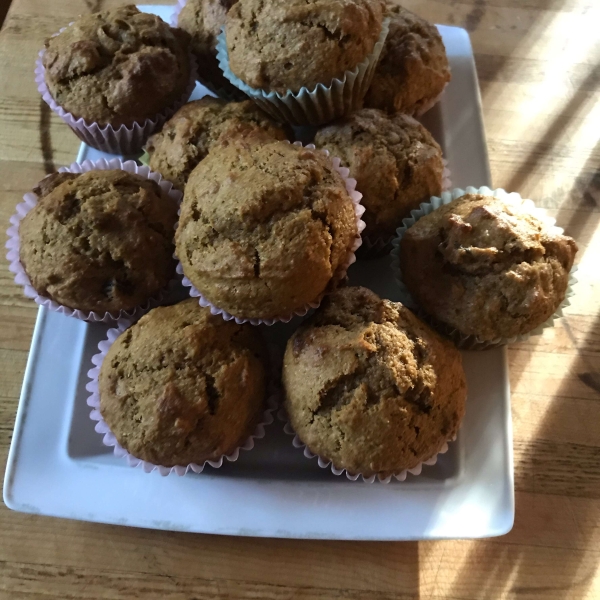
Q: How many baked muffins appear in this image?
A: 11